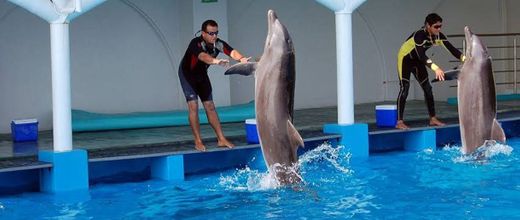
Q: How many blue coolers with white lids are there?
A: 3